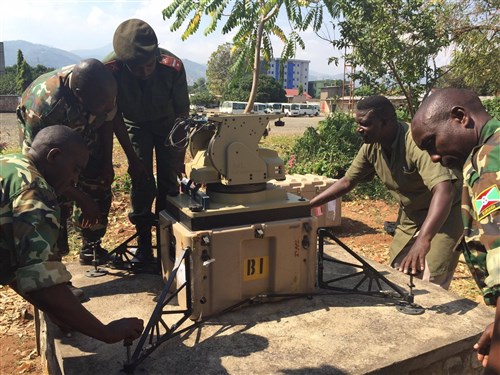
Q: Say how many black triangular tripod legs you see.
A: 3